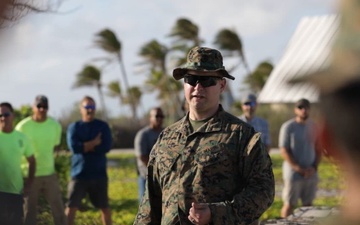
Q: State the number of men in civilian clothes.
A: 6